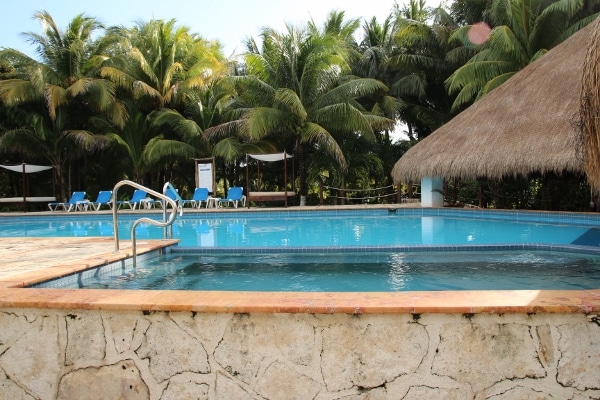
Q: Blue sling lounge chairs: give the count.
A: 6